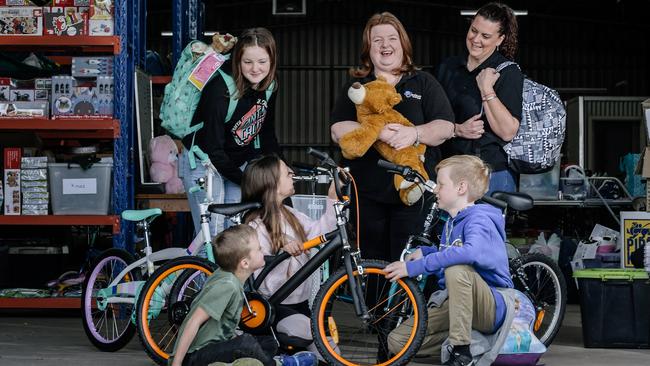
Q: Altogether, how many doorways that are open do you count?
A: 1